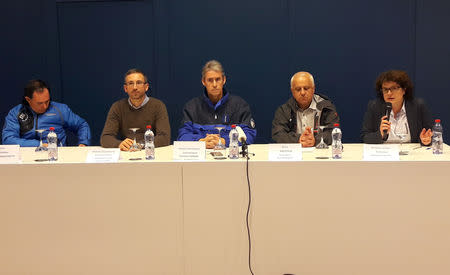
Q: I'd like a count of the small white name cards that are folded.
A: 5